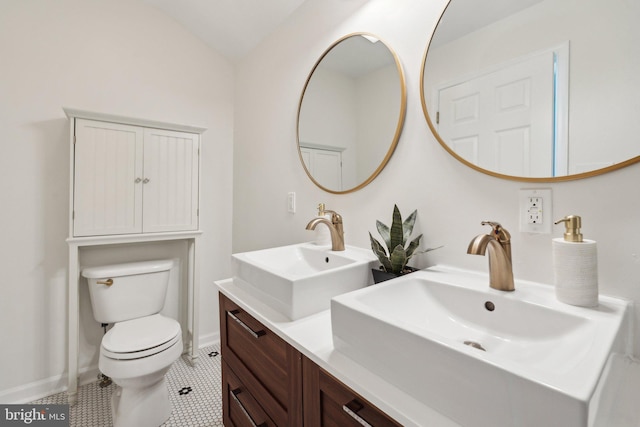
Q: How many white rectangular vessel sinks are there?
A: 2